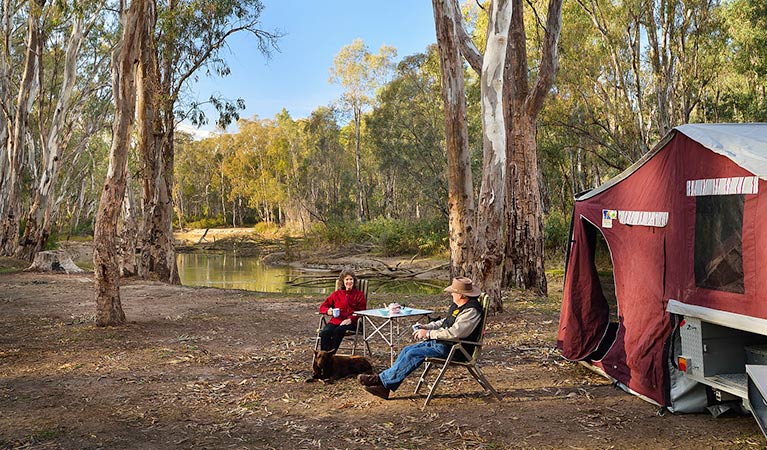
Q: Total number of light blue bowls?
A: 2